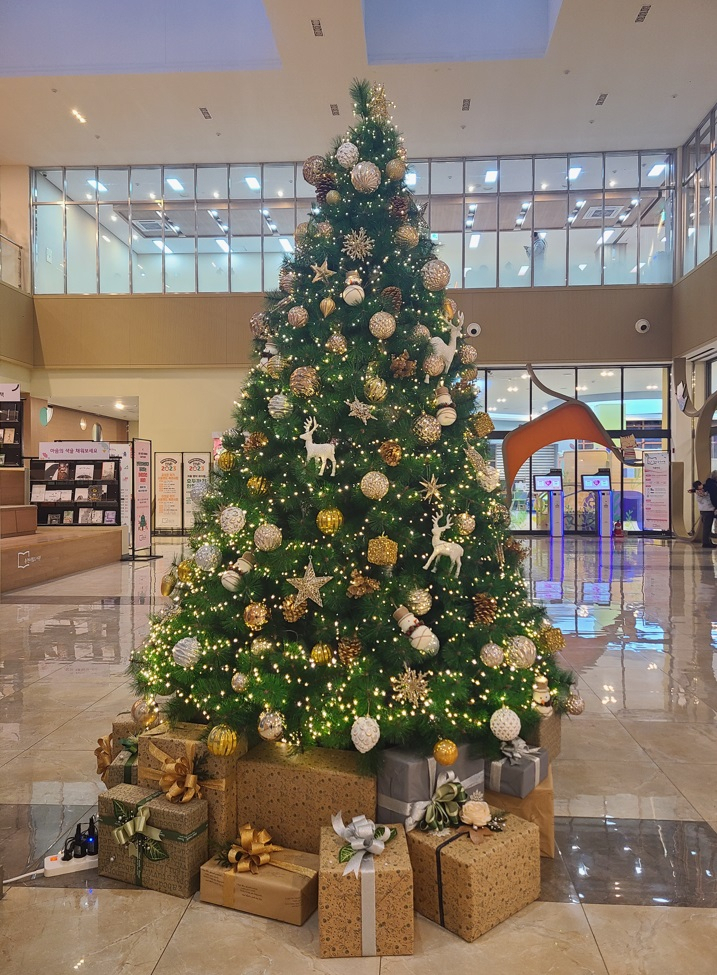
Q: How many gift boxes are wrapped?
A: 12